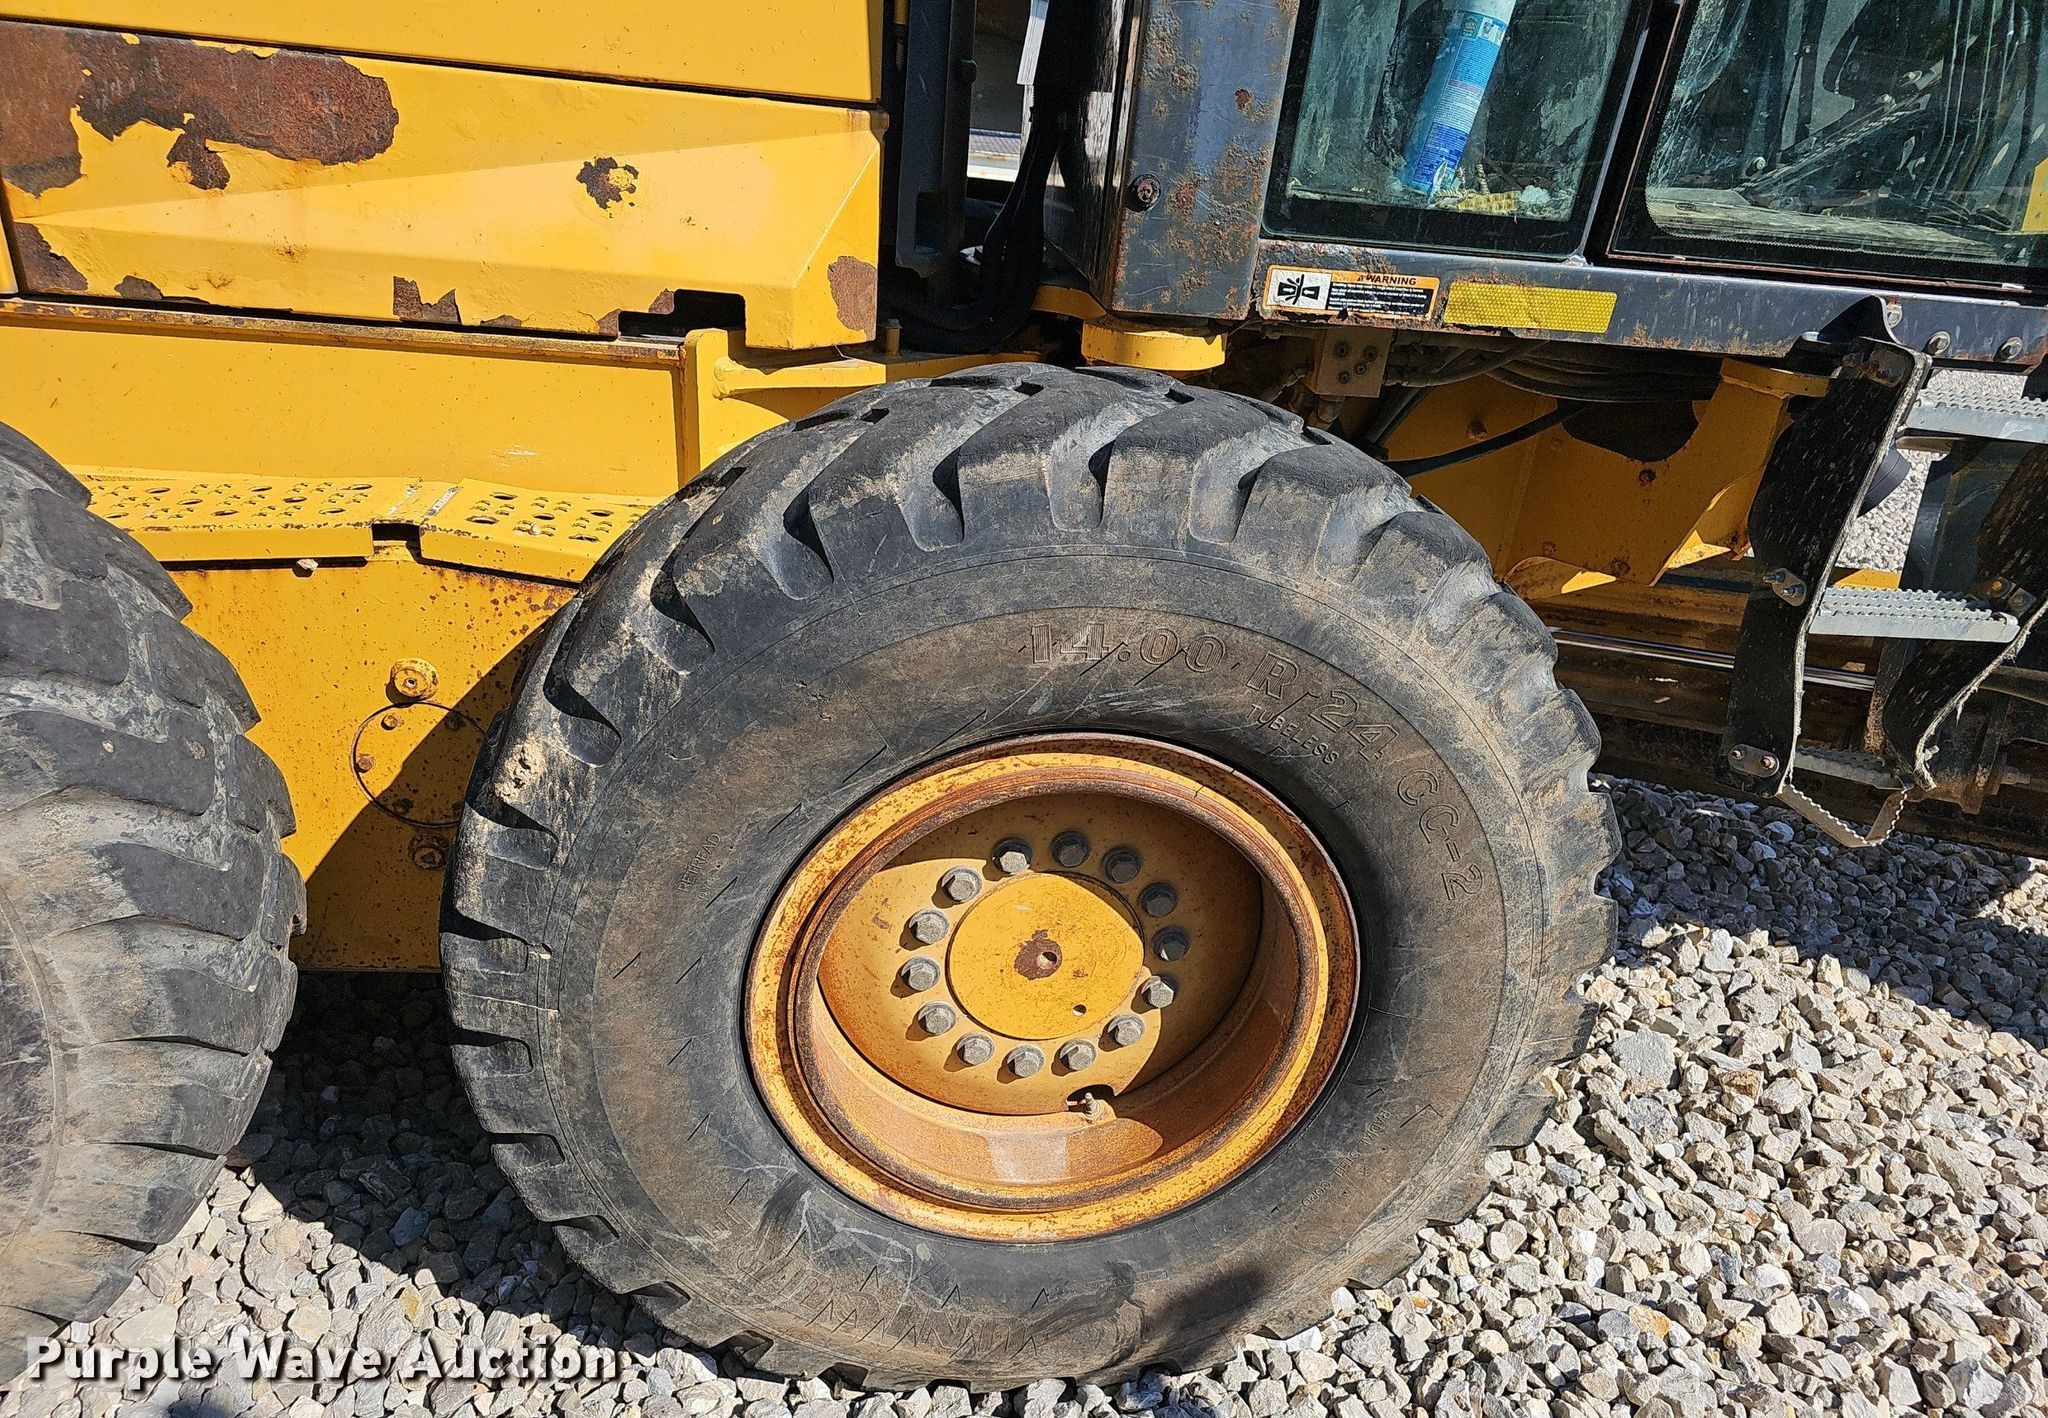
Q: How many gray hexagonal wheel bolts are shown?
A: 14